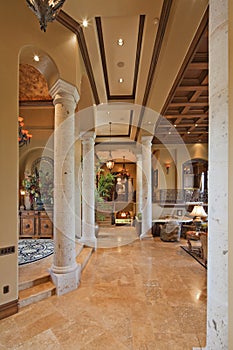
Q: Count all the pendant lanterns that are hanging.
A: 2